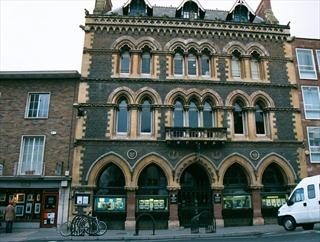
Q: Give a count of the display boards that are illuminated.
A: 4